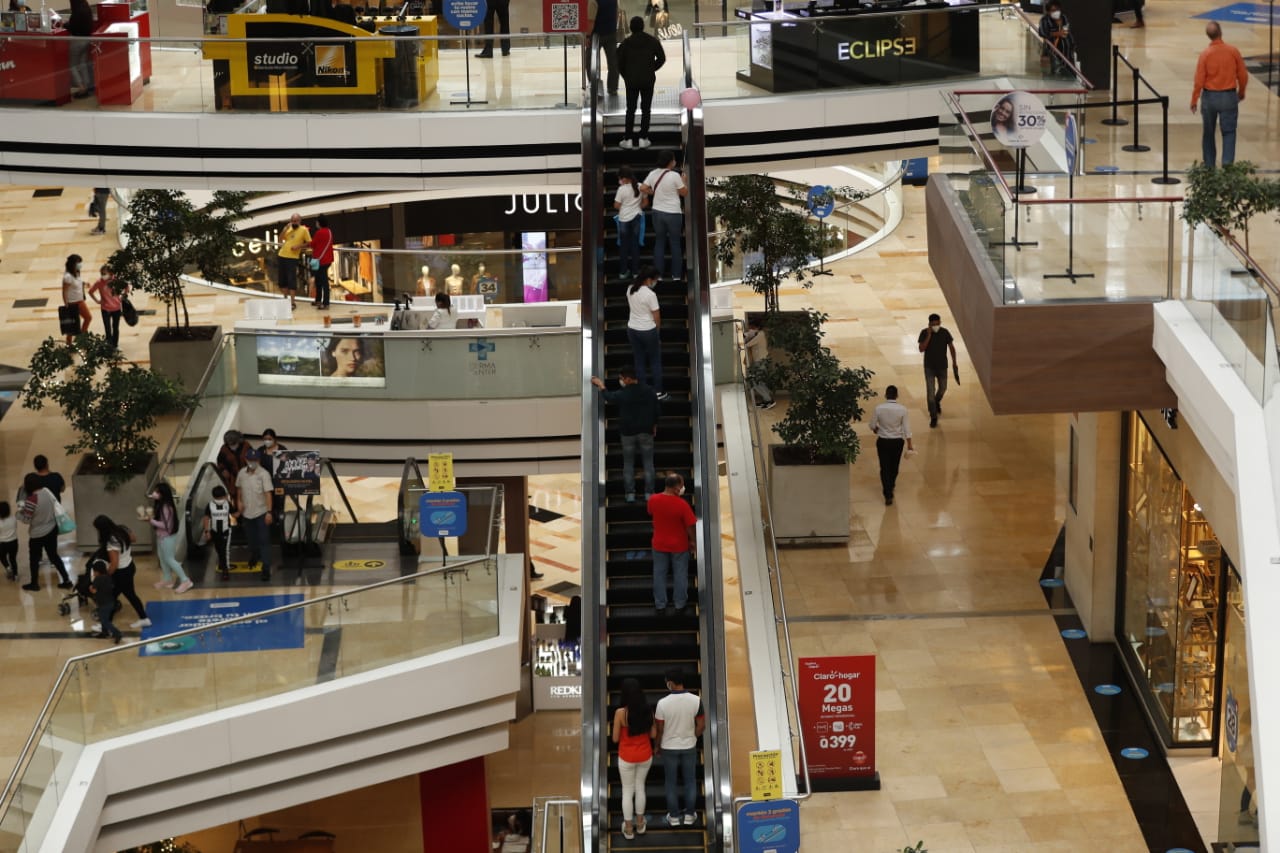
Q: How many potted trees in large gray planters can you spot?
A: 4